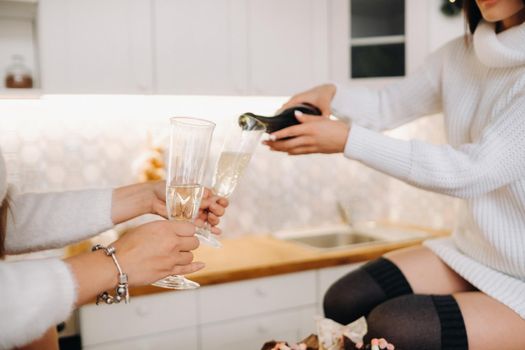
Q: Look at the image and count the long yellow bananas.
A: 0